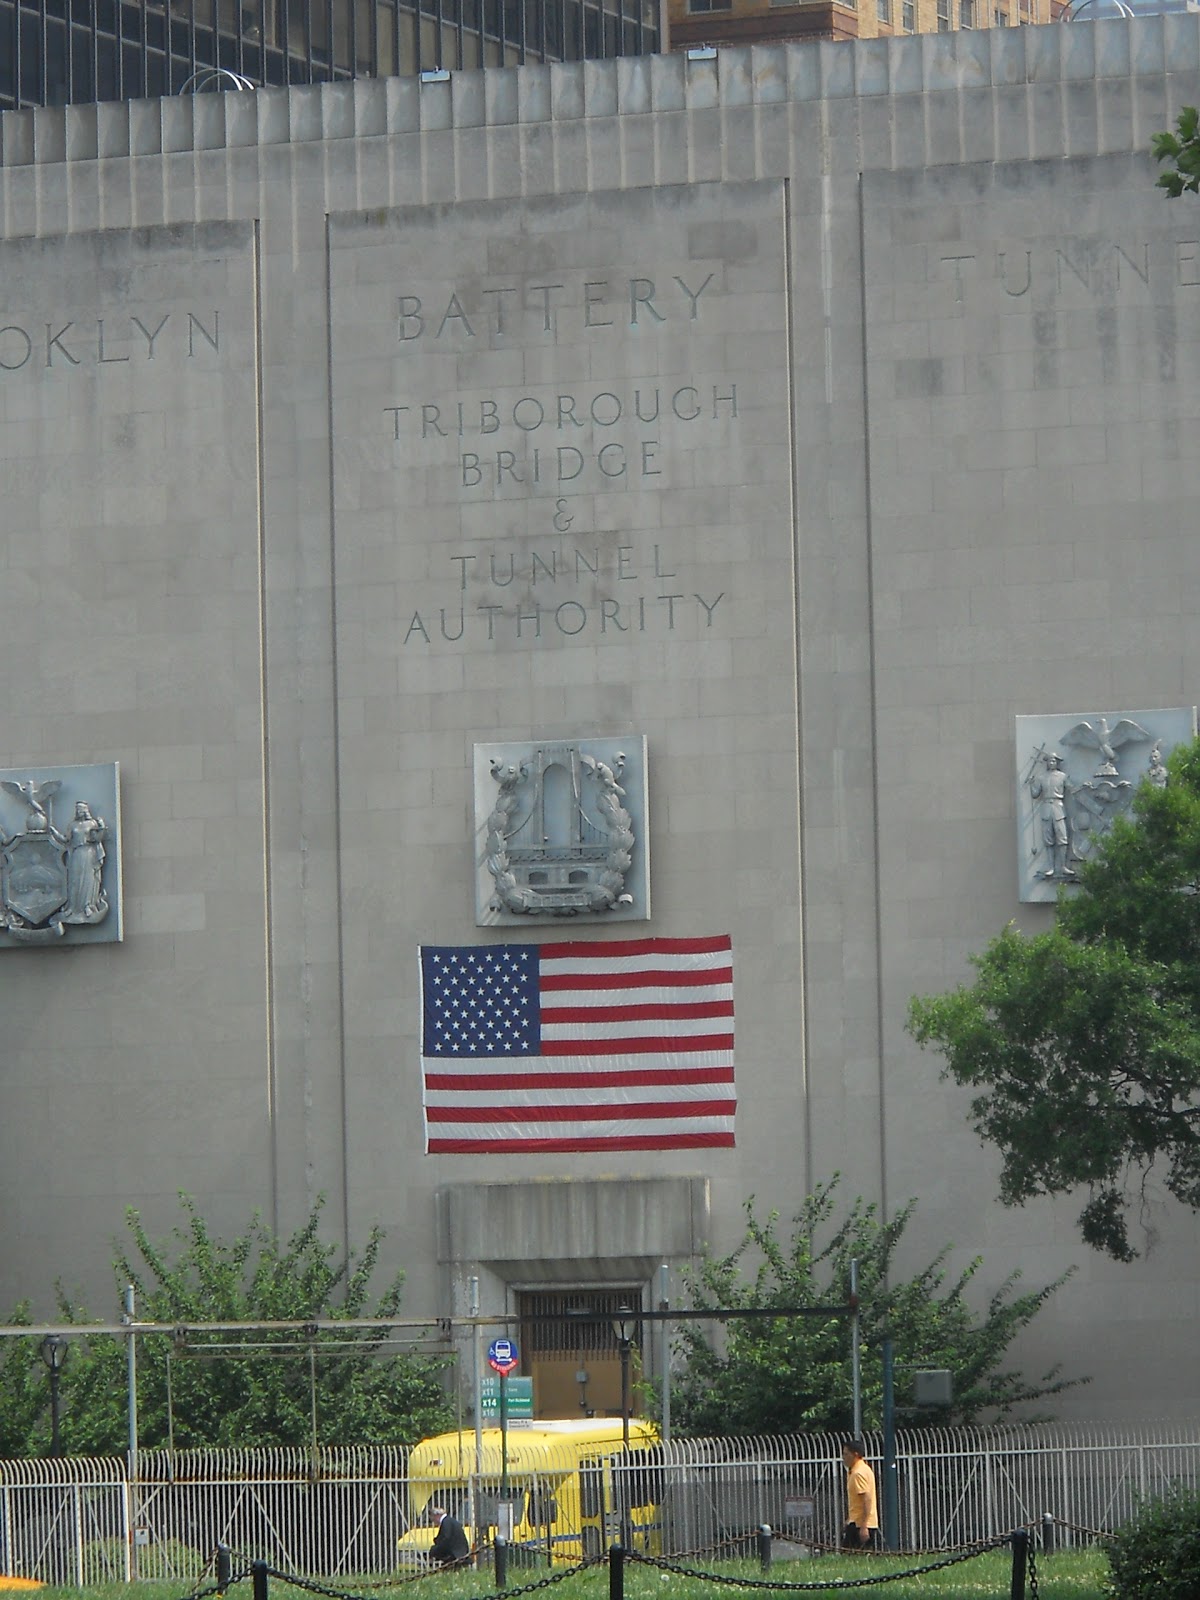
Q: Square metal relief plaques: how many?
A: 3